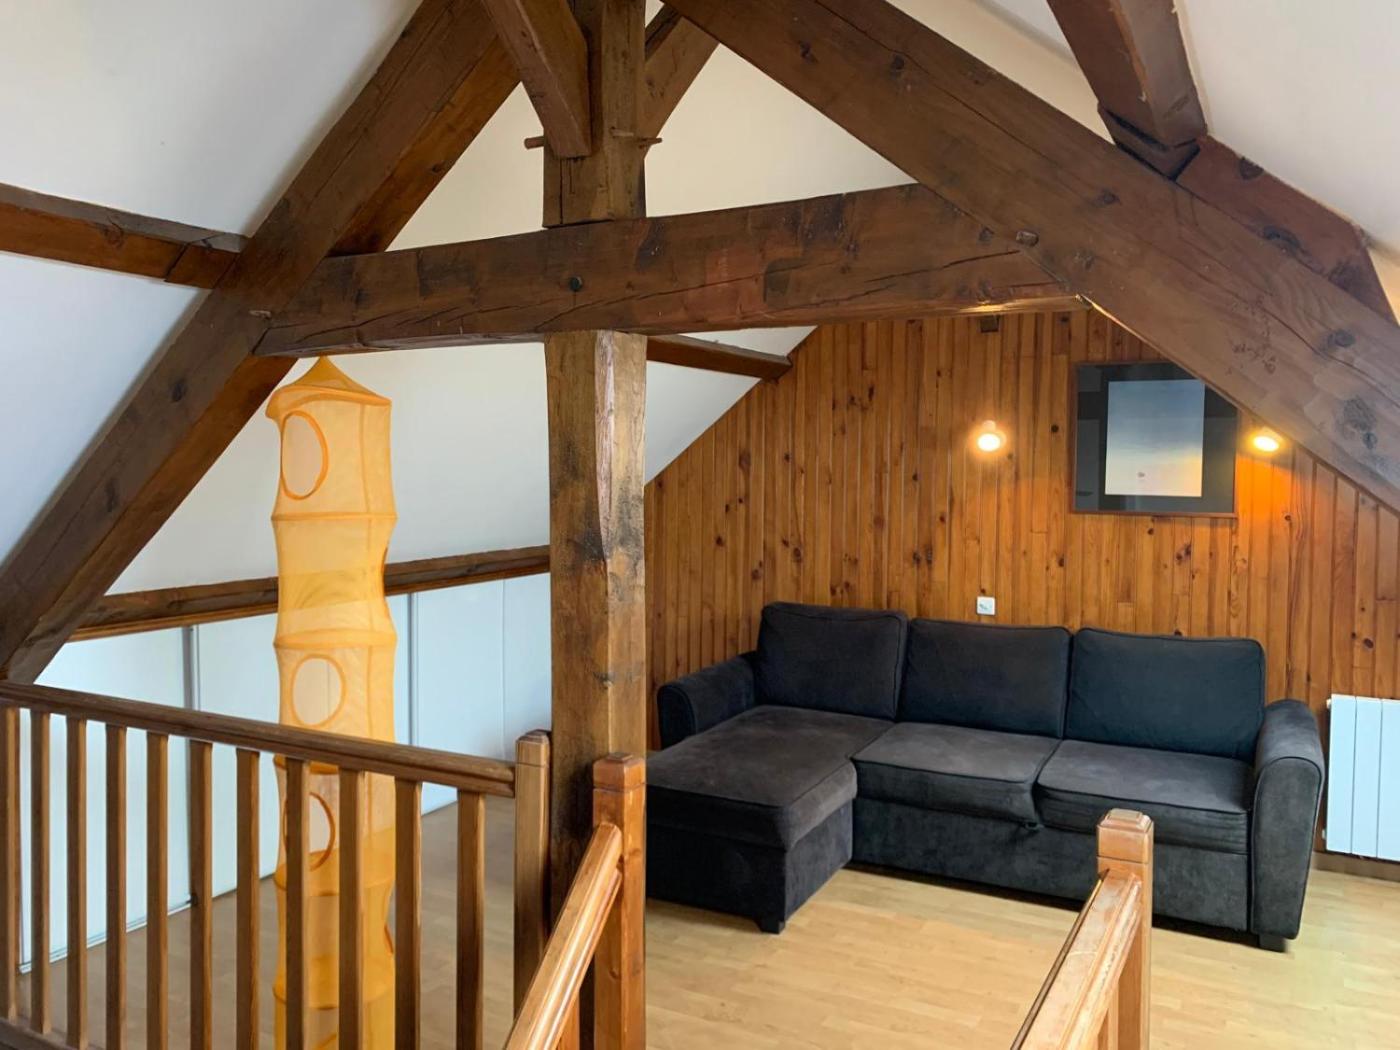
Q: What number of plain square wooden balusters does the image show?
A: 11